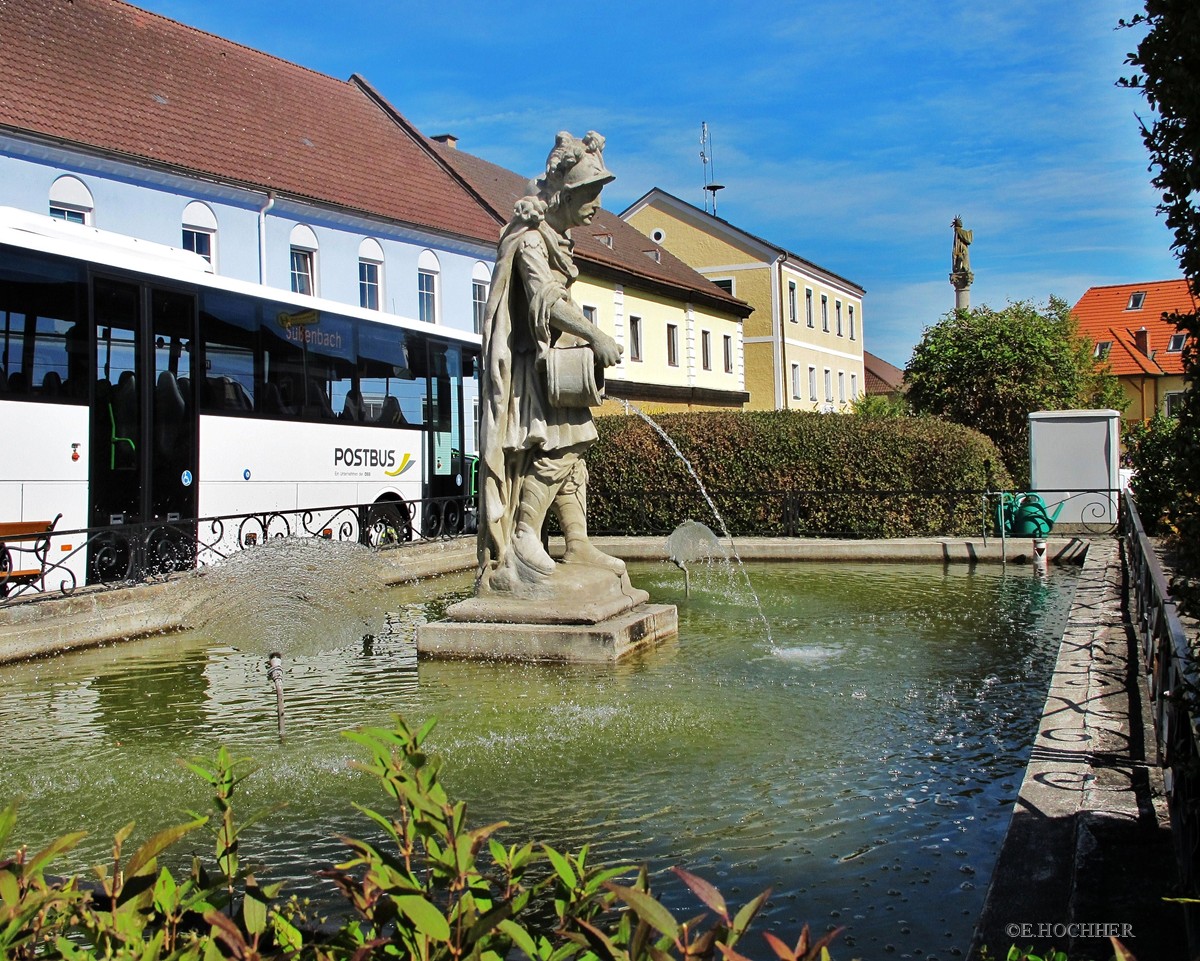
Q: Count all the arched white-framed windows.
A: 6